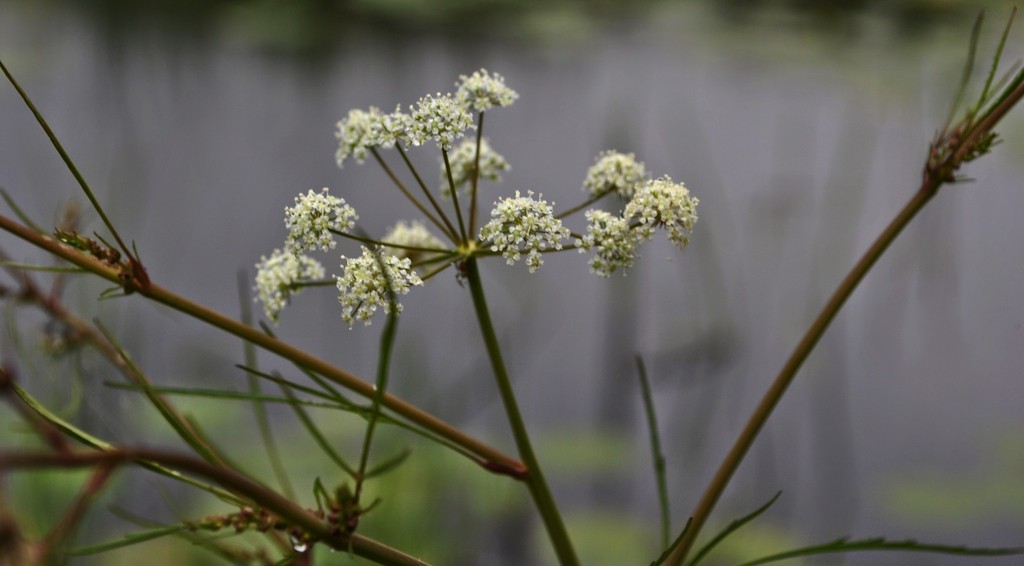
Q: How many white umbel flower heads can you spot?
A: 13